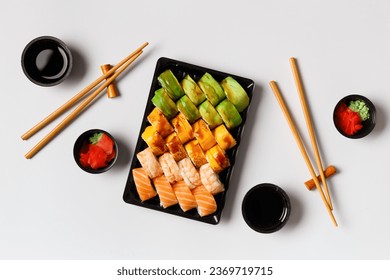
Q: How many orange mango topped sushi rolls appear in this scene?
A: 8